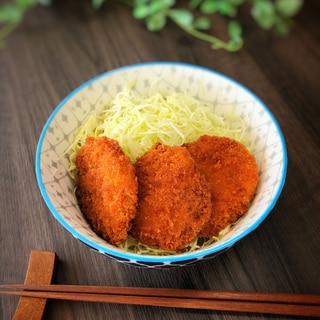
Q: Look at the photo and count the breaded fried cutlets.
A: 3